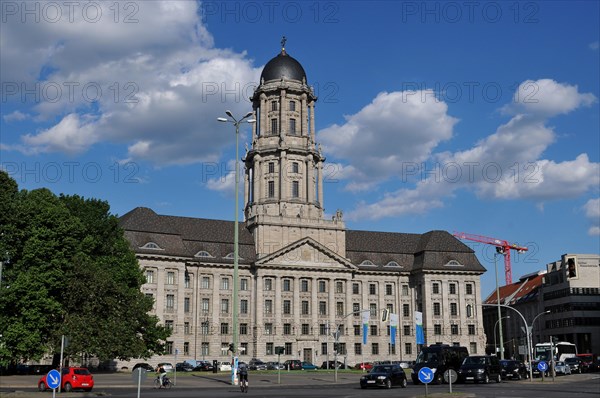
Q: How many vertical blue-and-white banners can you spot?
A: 3